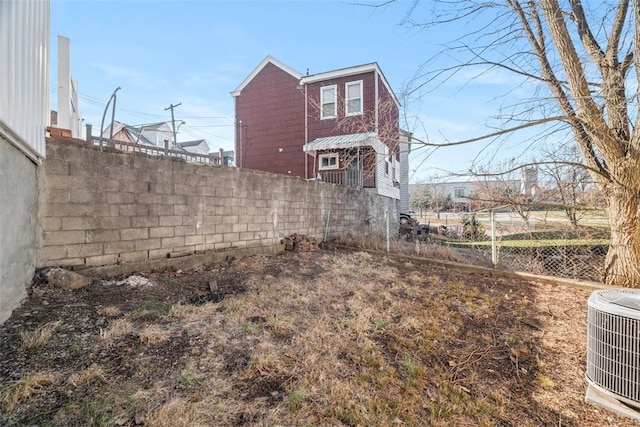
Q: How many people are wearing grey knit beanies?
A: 0